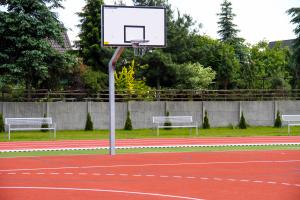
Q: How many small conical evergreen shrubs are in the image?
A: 8